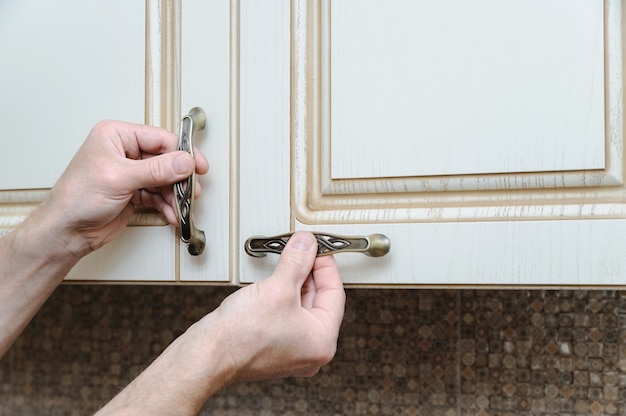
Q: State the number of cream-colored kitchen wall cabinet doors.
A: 2